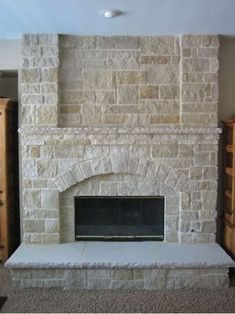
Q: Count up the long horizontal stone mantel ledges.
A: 1